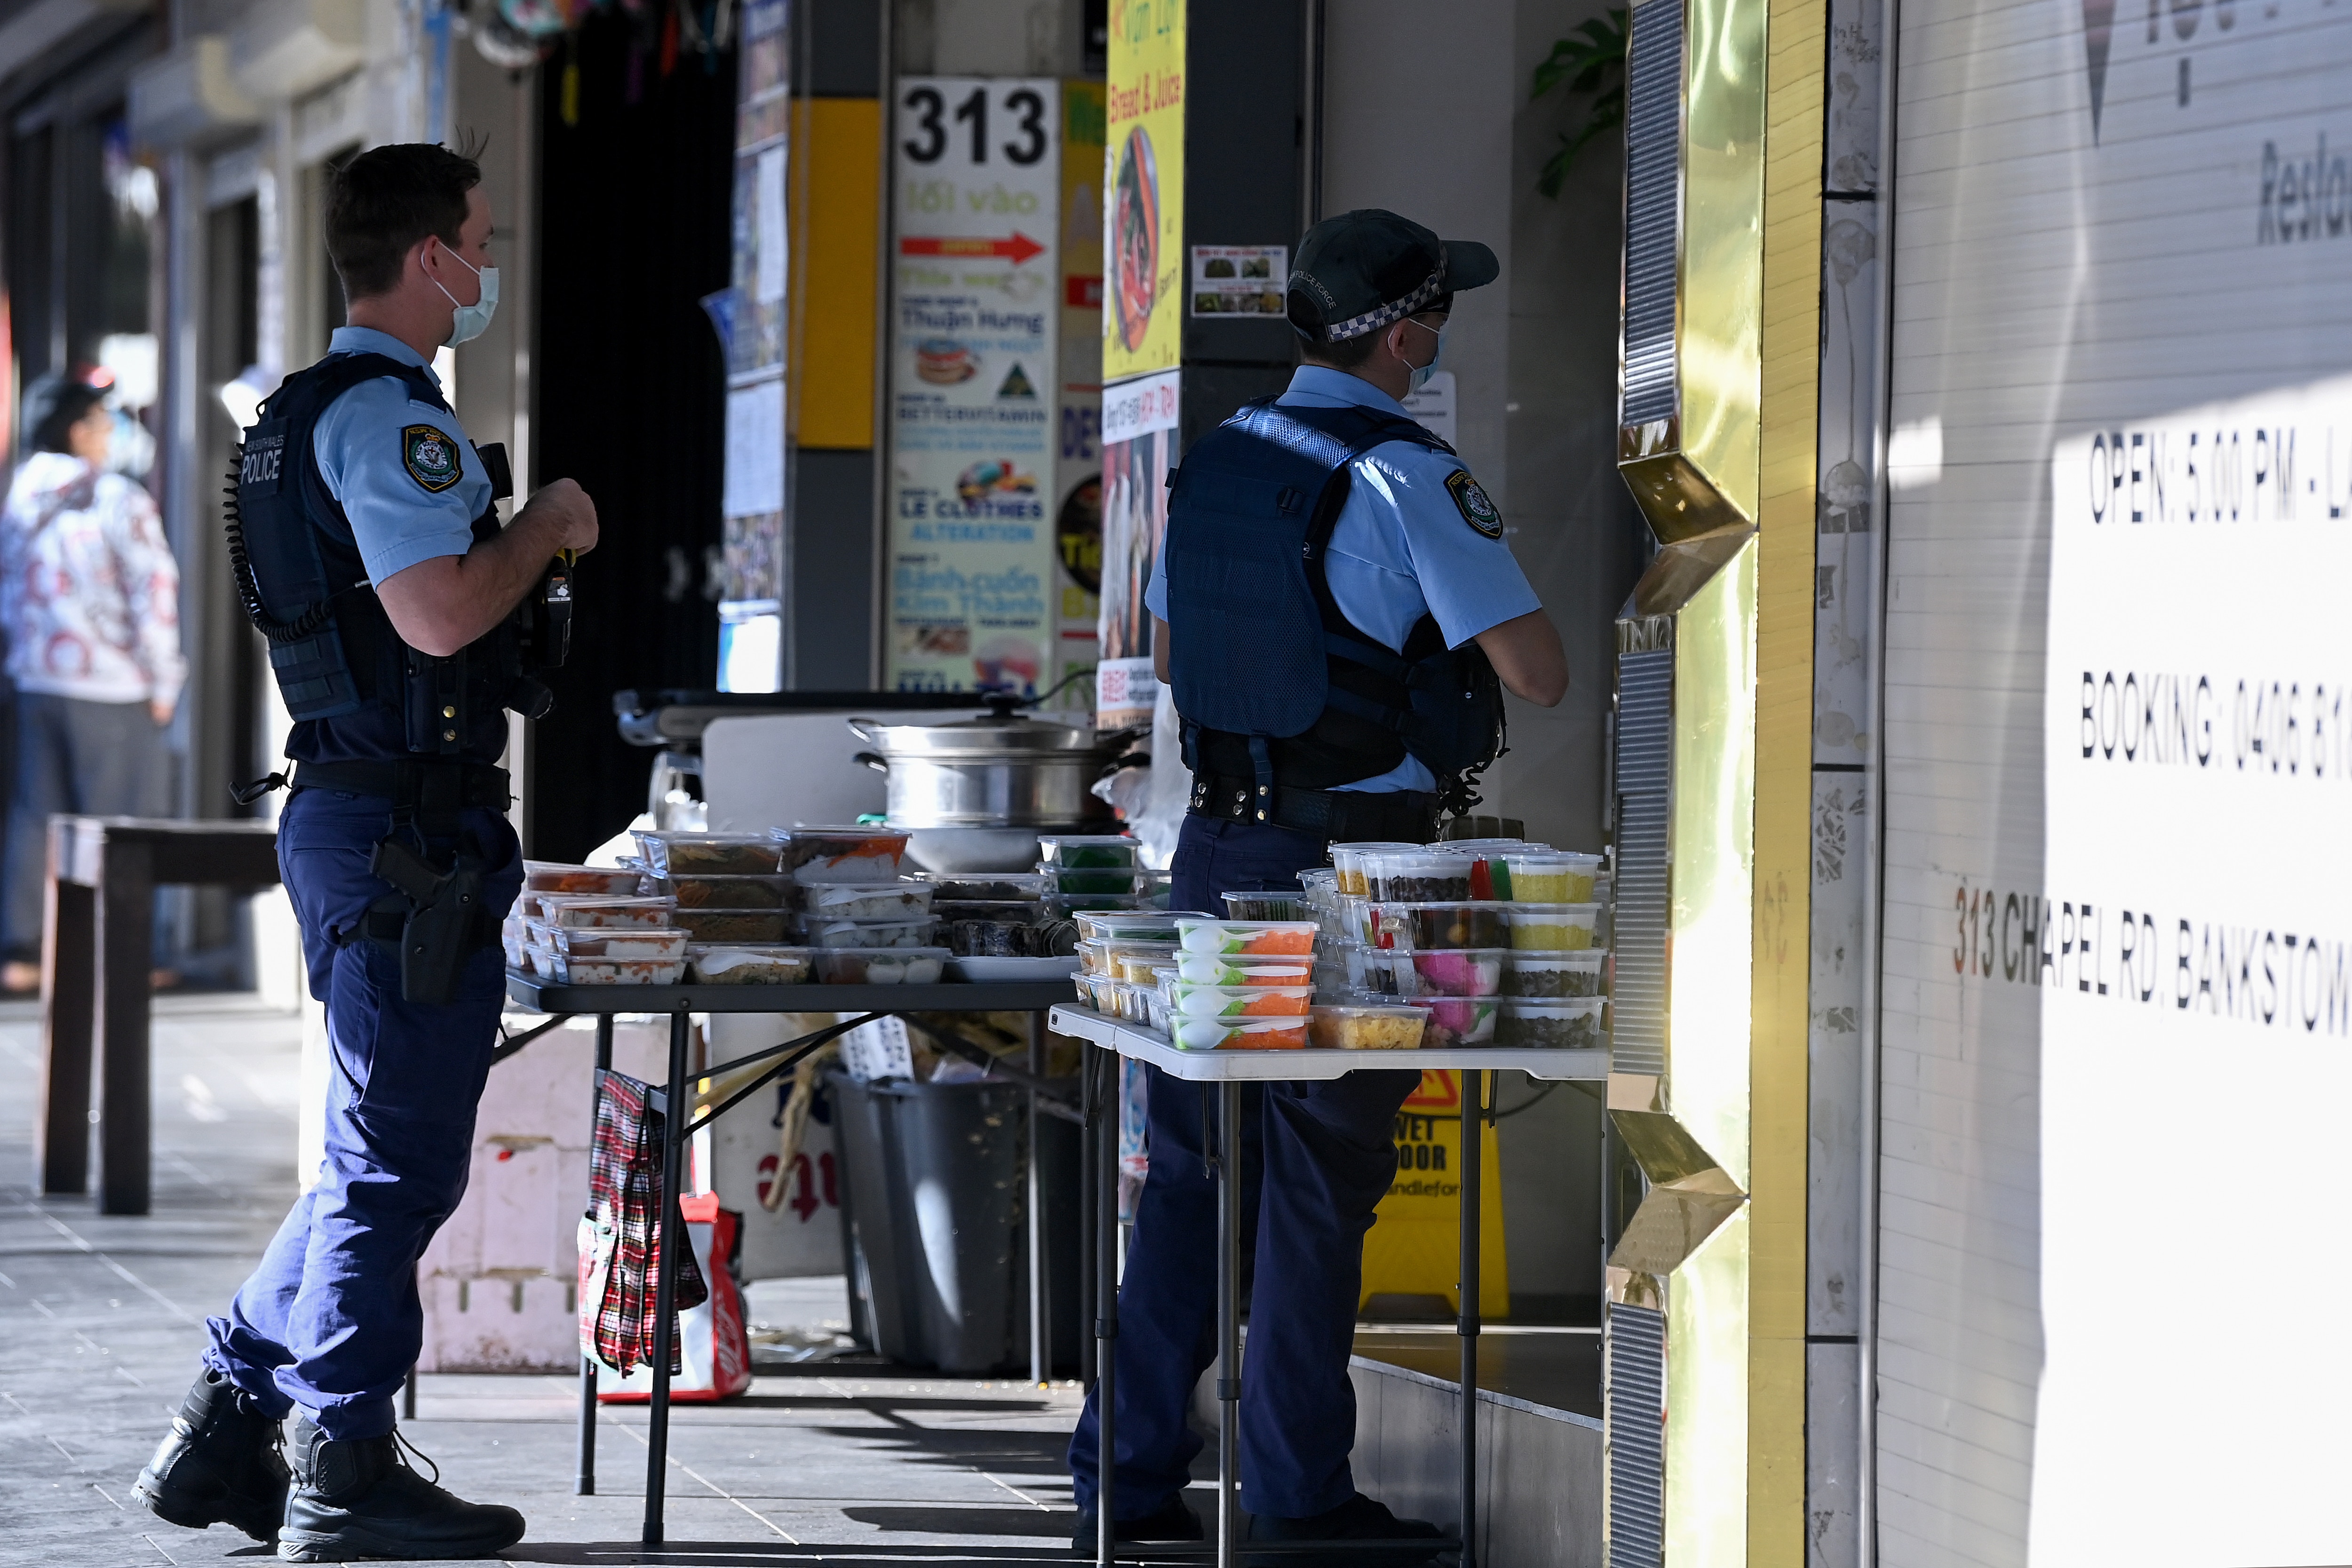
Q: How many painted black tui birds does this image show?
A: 0